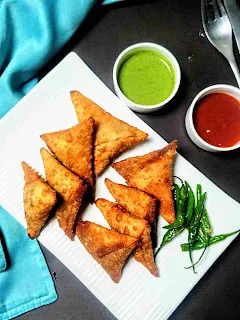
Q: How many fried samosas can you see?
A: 8